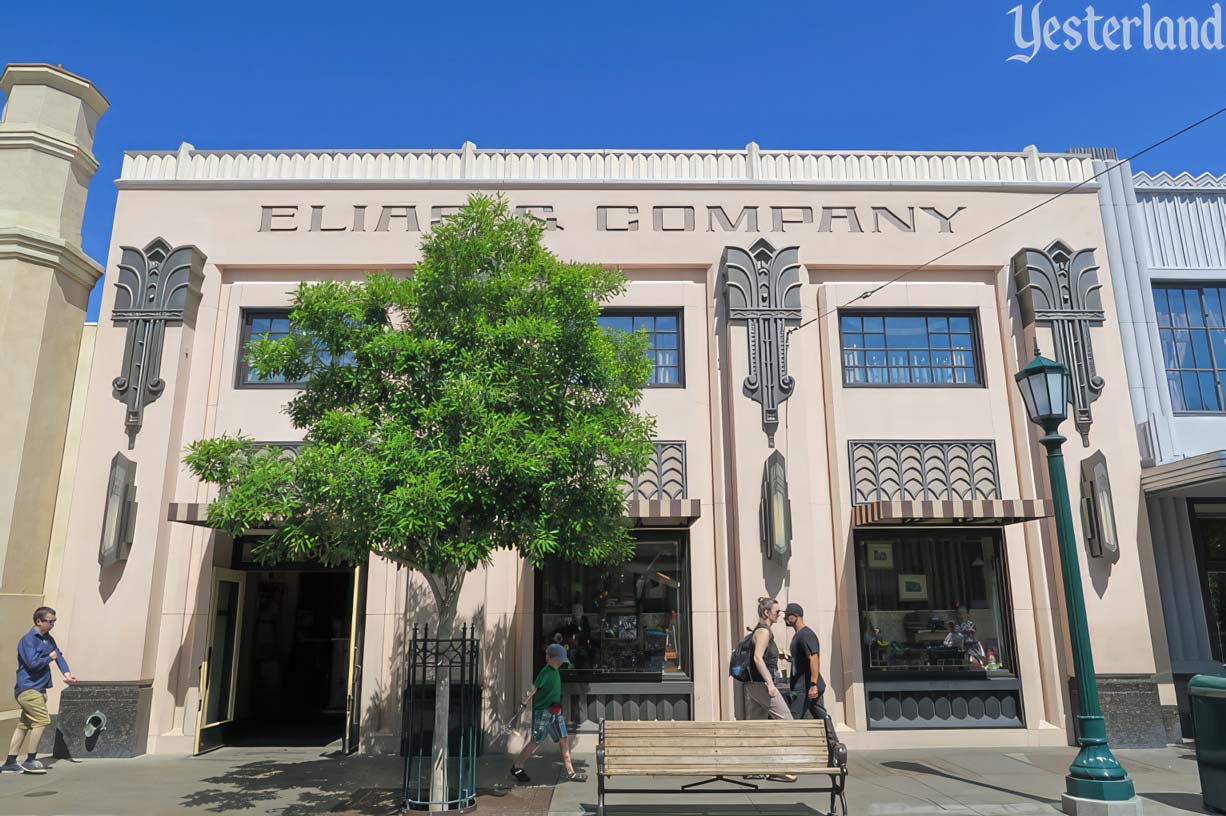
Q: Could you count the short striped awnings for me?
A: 3